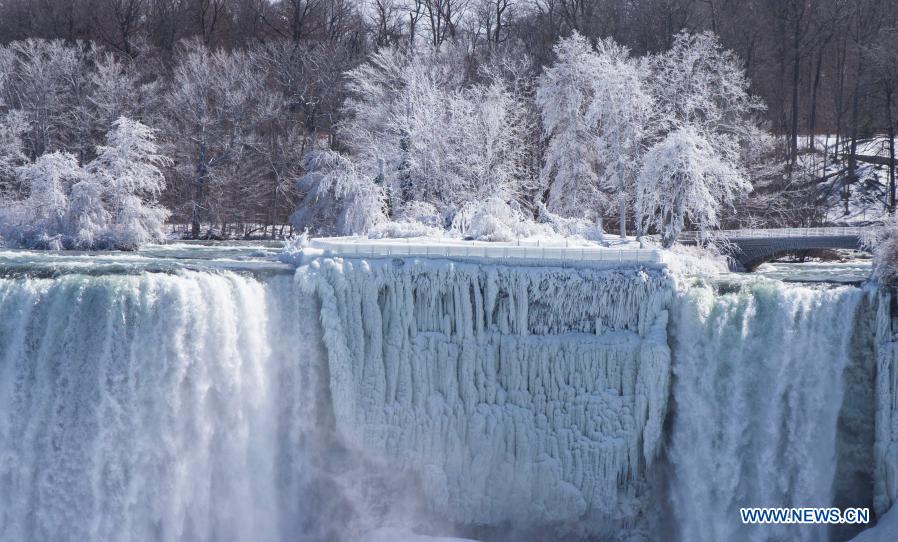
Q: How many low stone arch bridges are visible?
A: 1